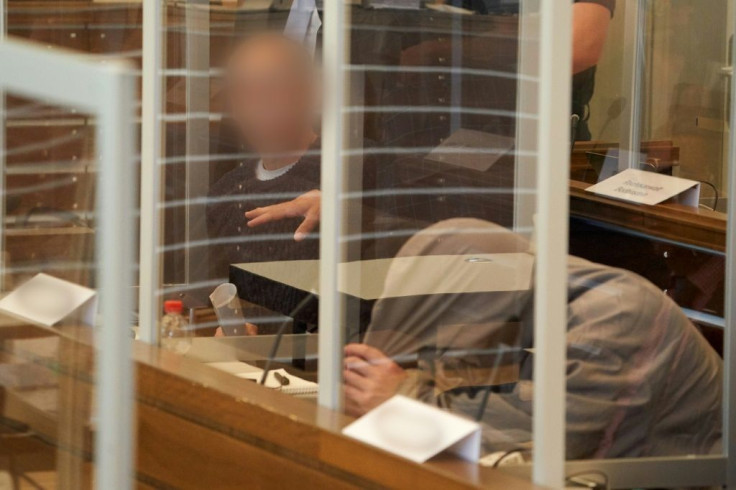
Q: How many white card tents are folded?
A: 3